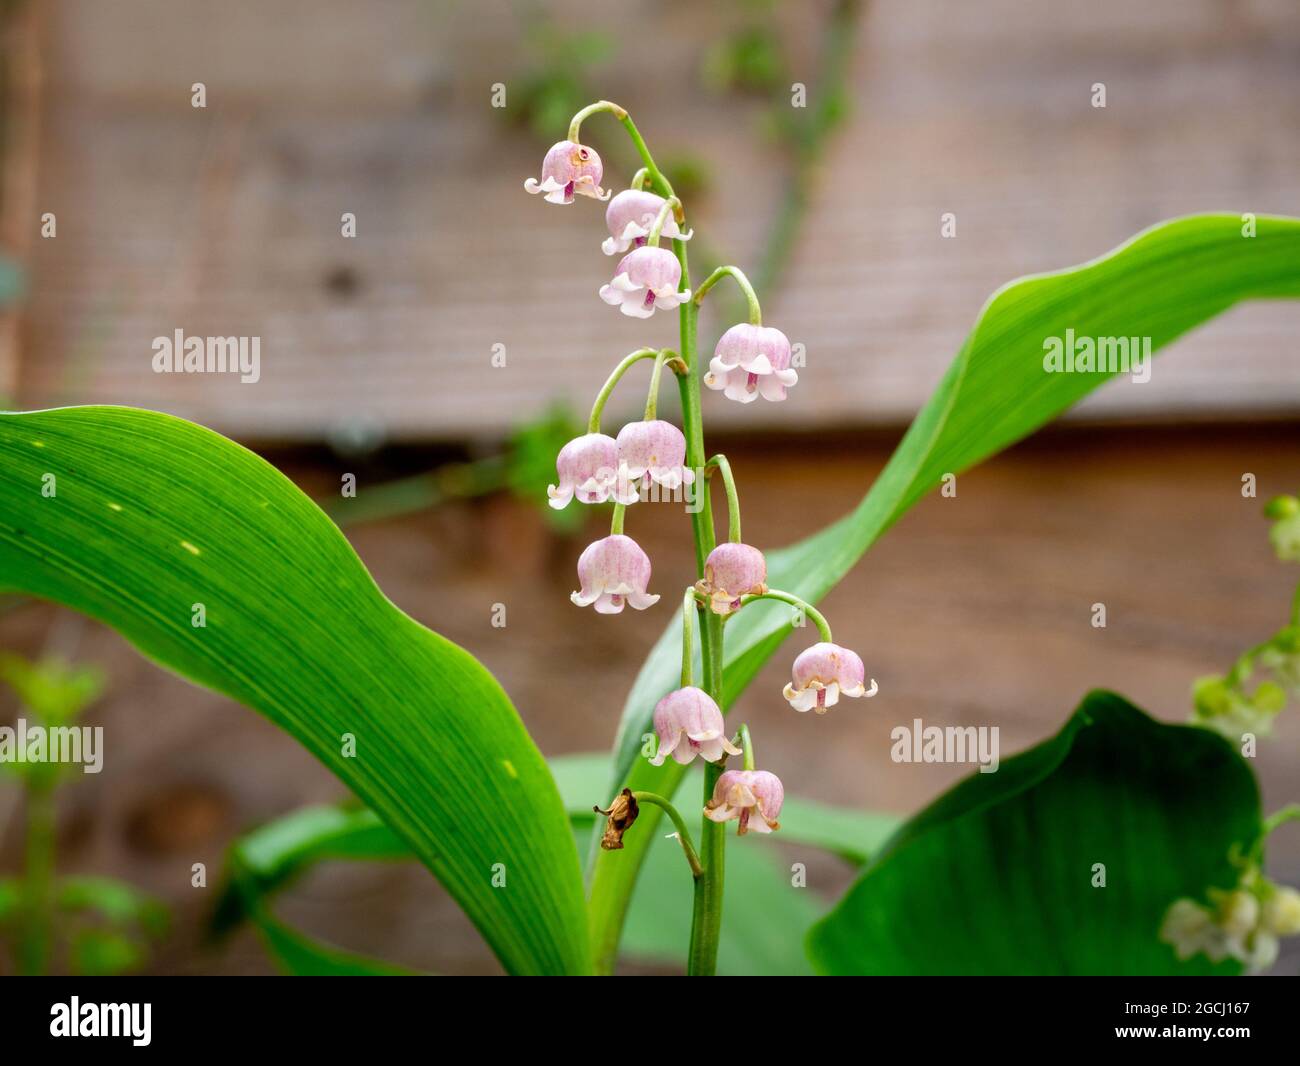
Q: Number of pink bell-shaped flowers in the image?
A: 11